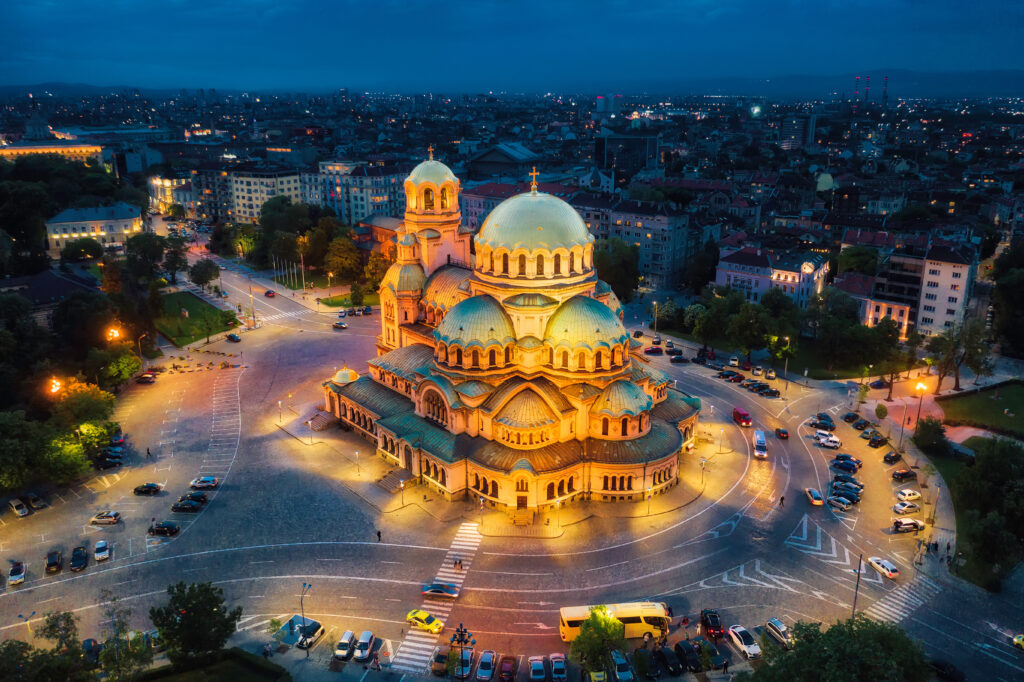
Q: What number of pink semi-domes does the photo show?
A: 0